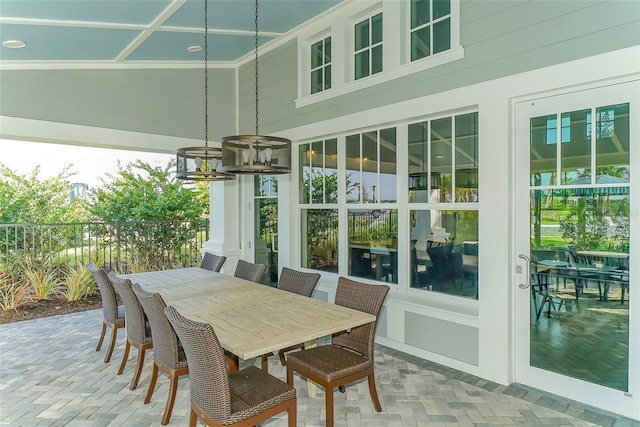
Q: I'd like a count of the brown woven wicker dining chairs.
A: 8